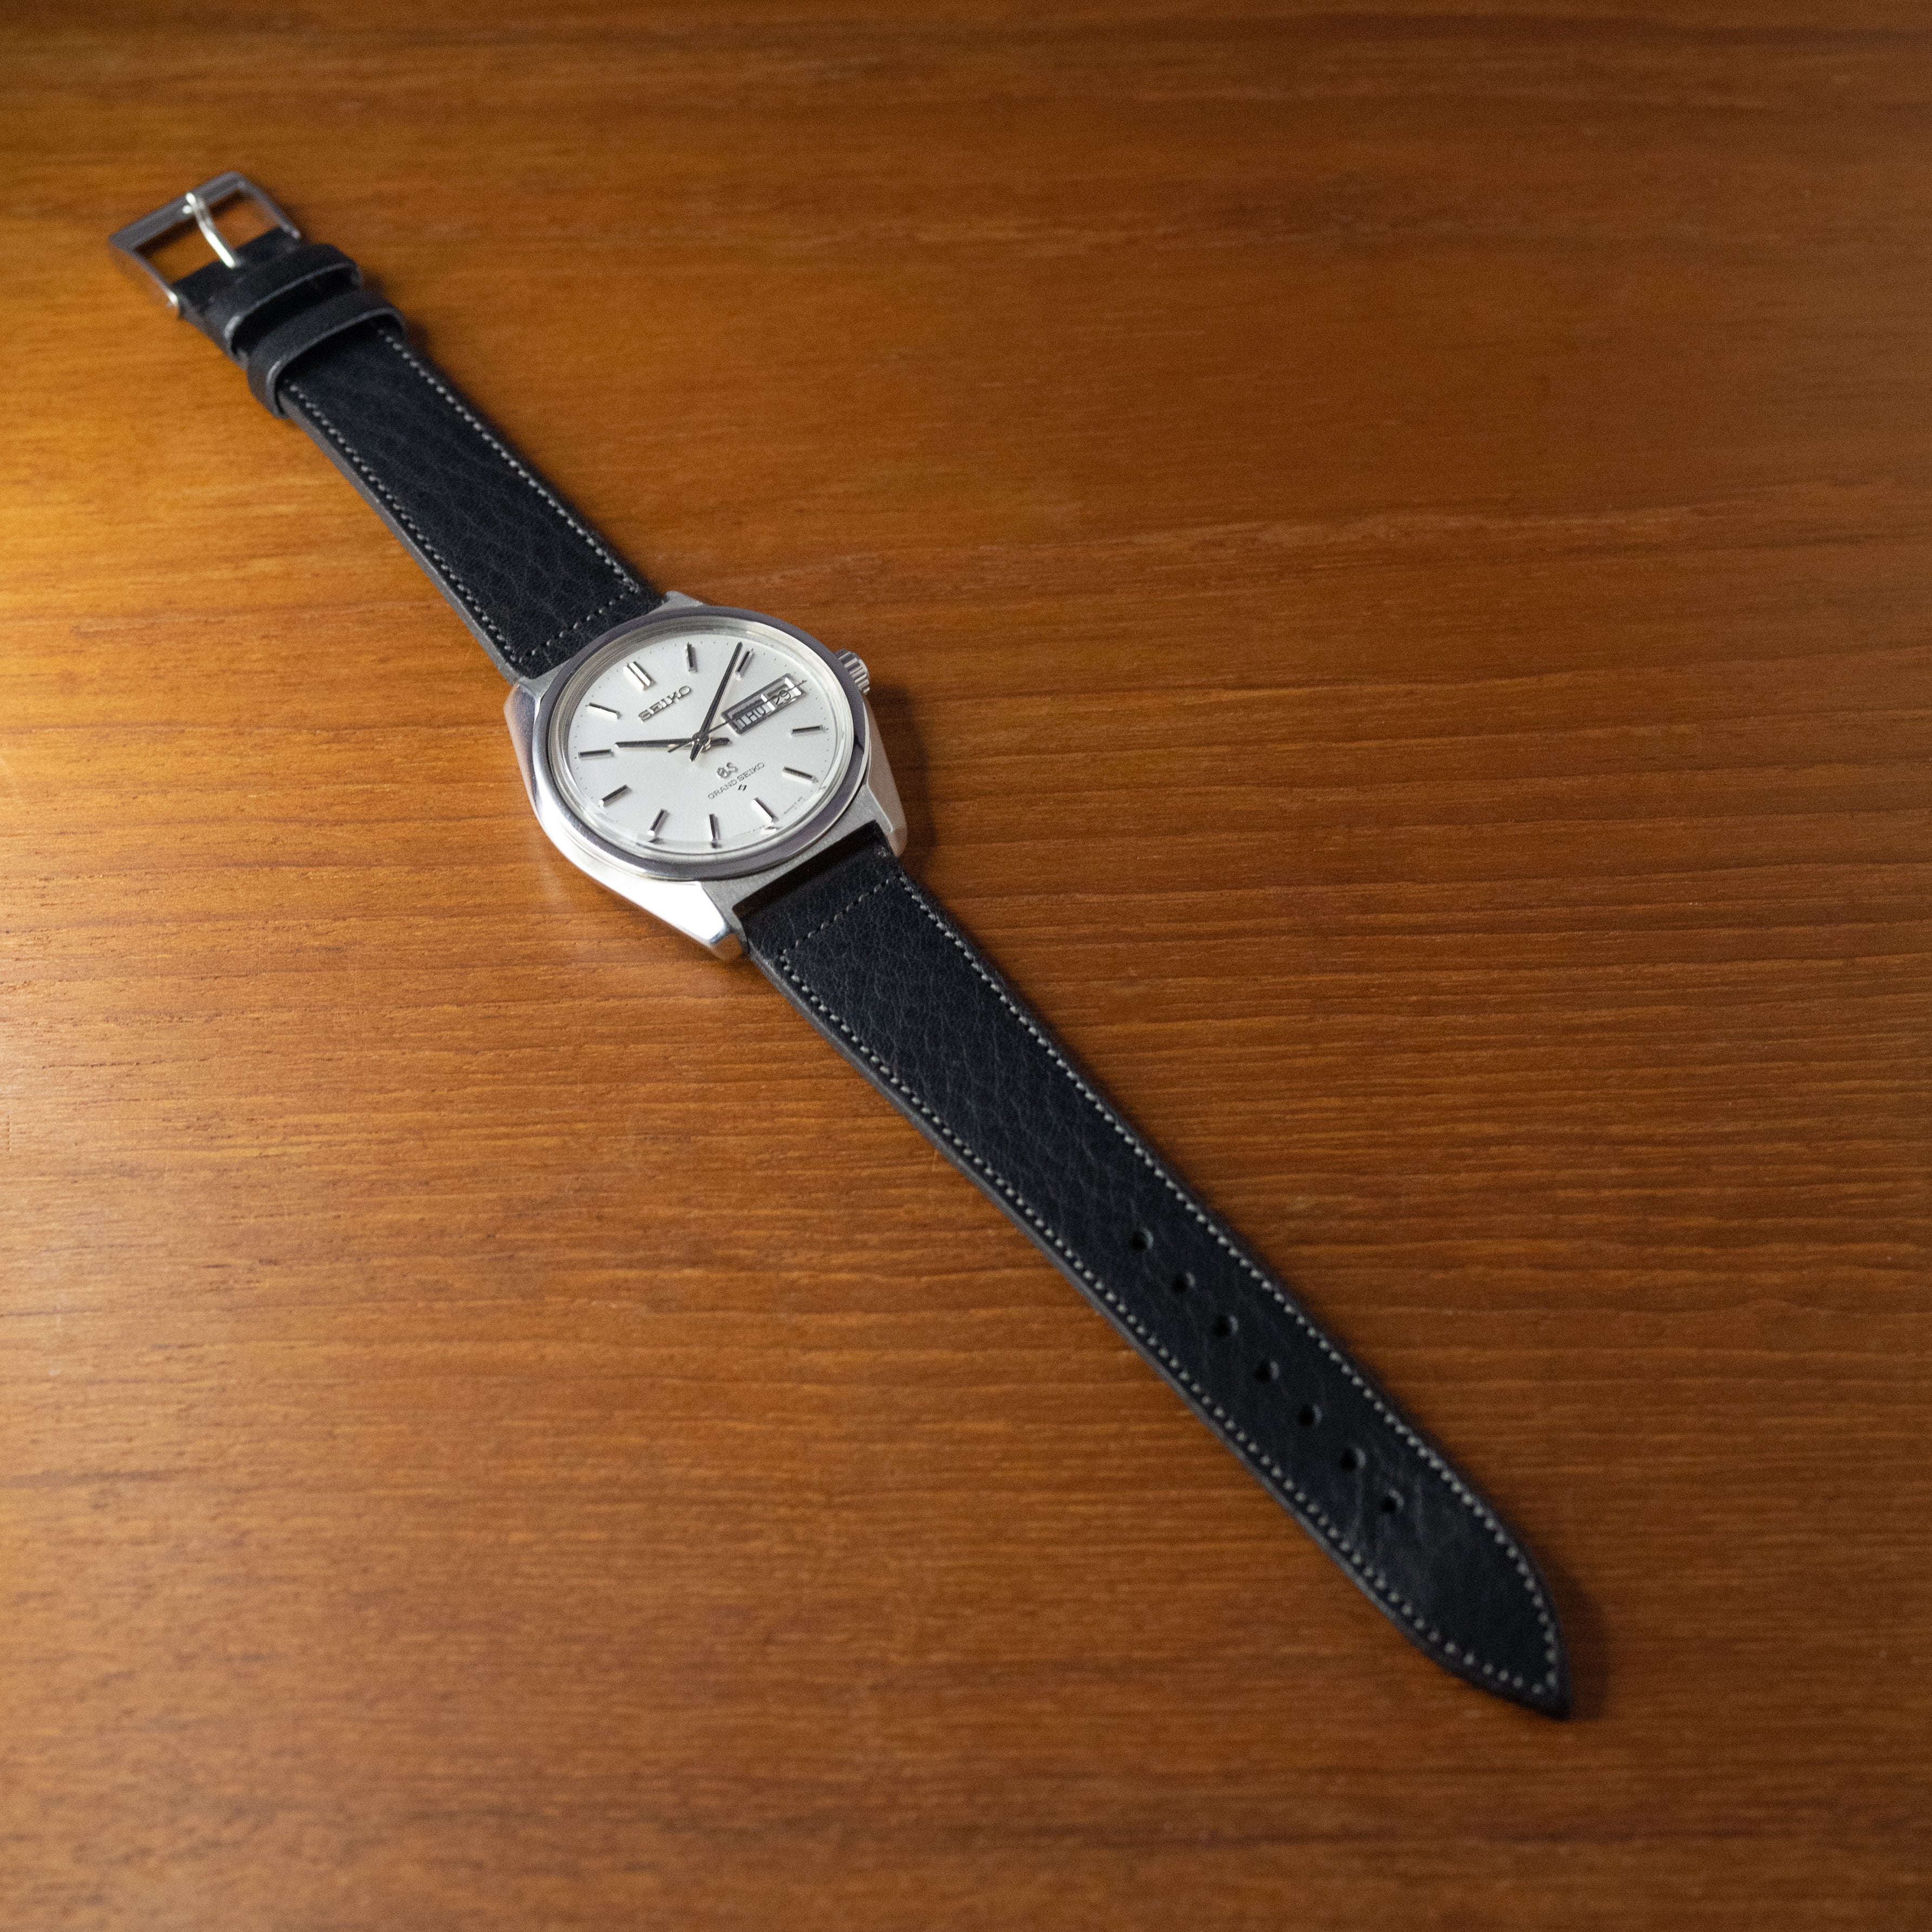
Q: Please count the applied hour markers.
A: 11